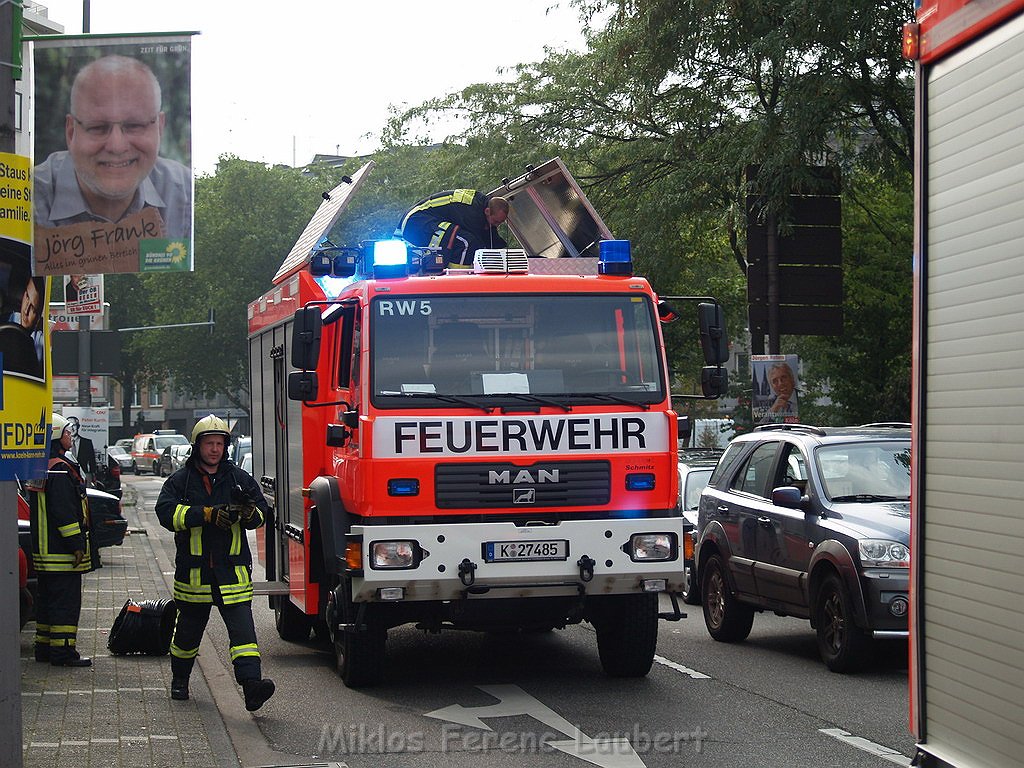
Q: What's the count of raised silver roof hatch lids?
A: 2